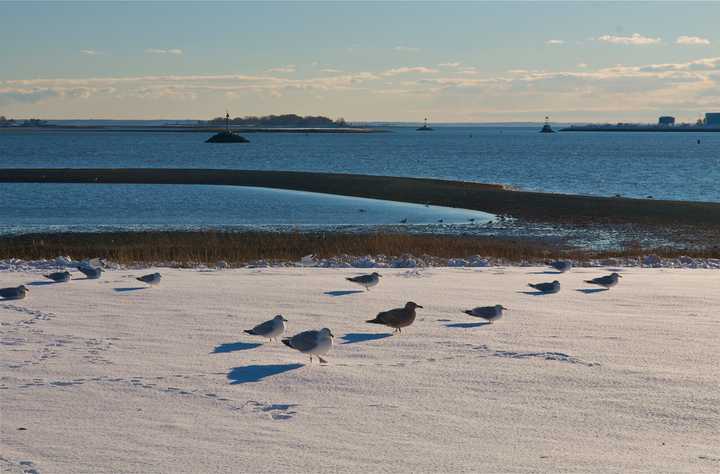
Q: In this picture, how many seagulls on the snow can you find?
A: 12